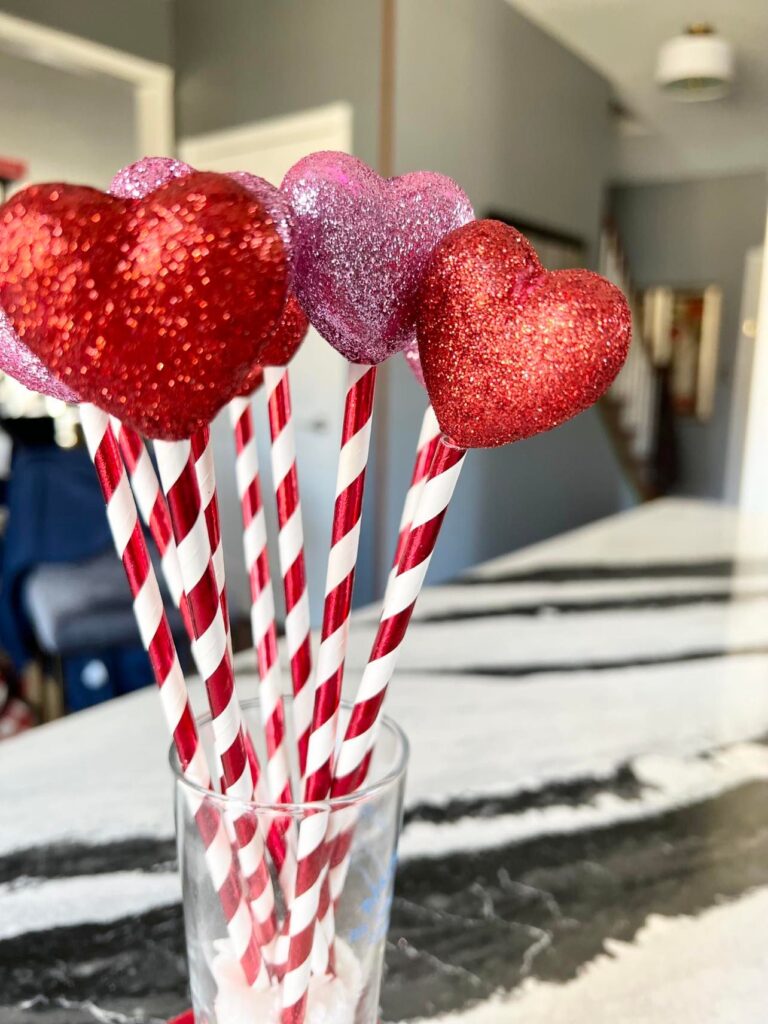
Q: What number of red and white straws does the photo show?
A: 9